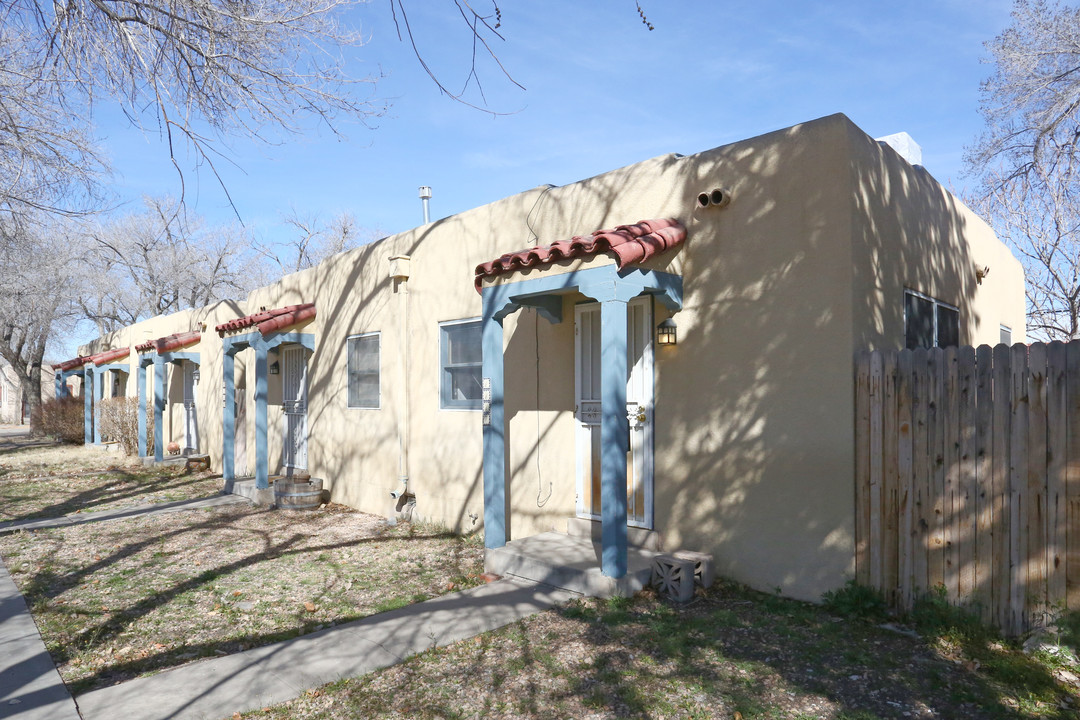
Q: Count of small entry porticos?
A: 5